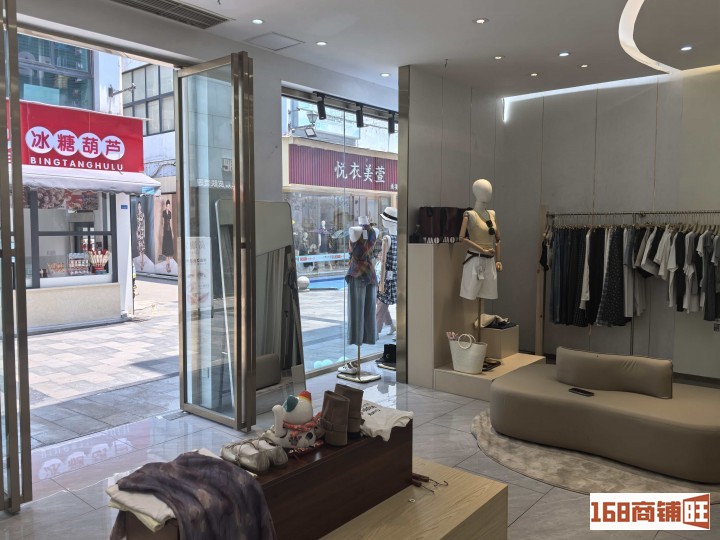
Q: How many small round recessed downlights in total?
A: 9